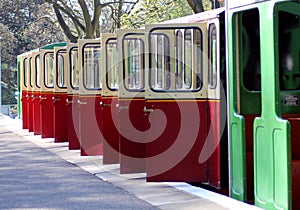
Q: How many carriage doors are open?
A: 10